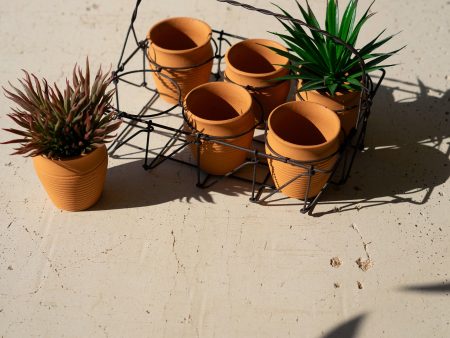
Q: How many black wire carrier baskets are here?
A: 1